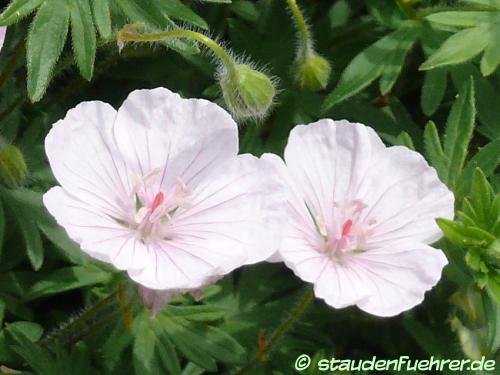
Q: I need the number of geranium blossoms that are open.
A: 2